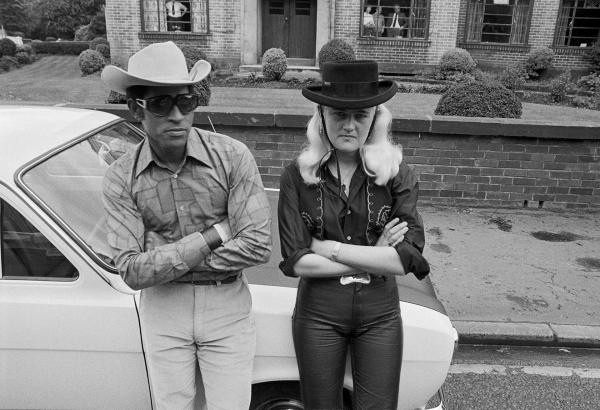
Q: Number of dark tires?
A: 1